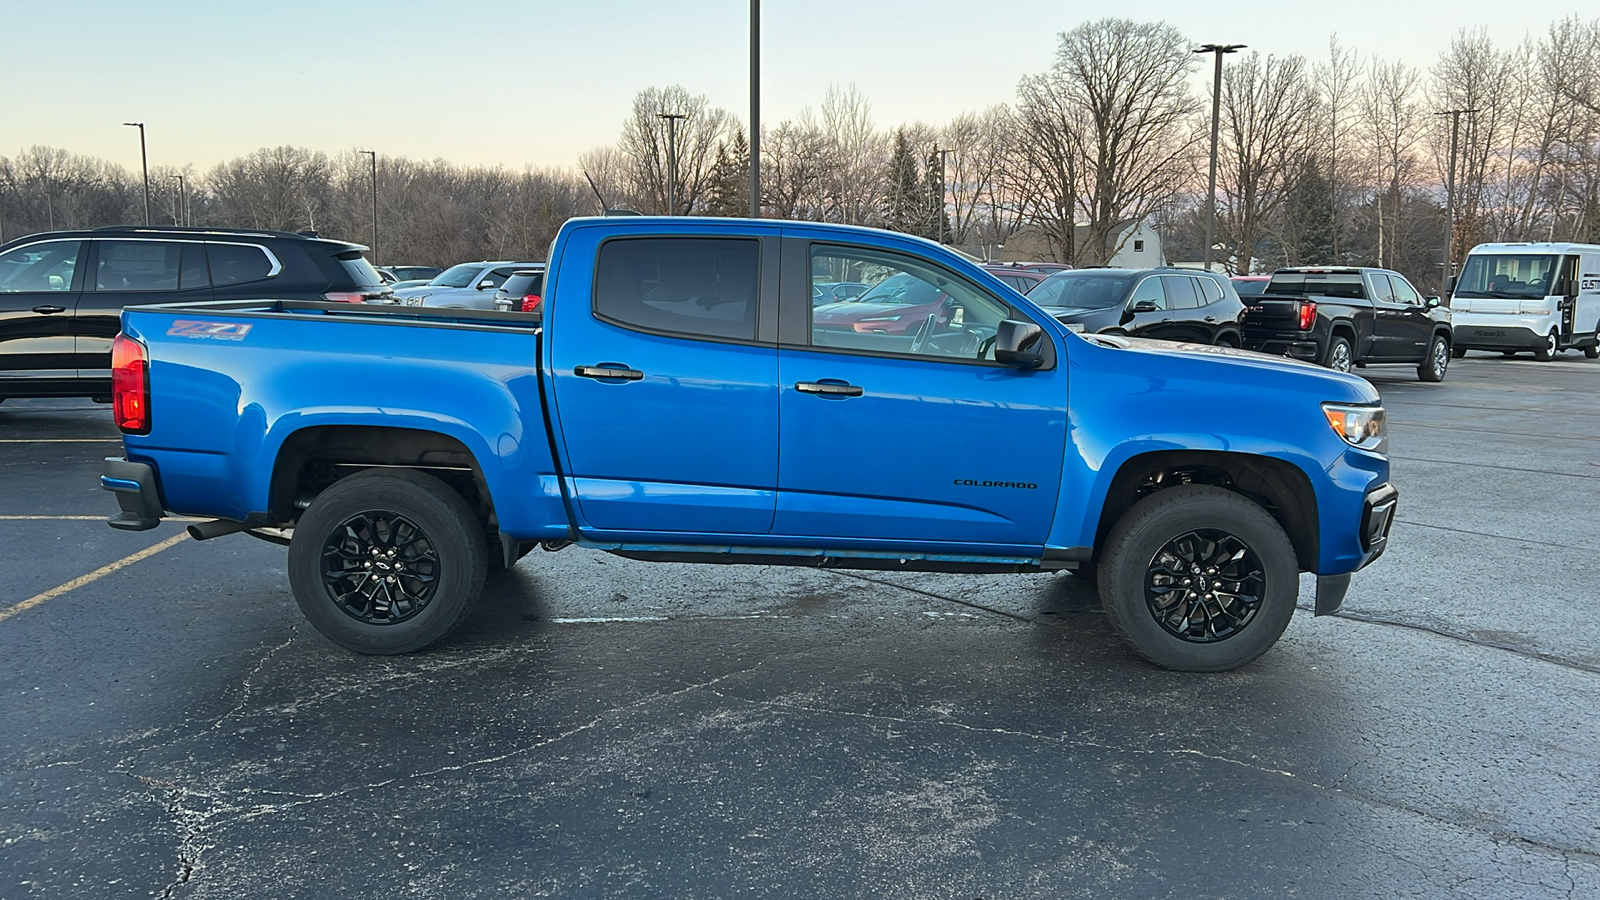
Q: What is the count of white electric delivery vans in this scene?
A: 1